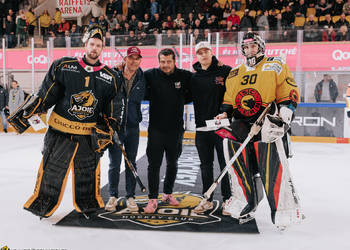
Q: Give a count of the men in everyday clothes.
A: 3